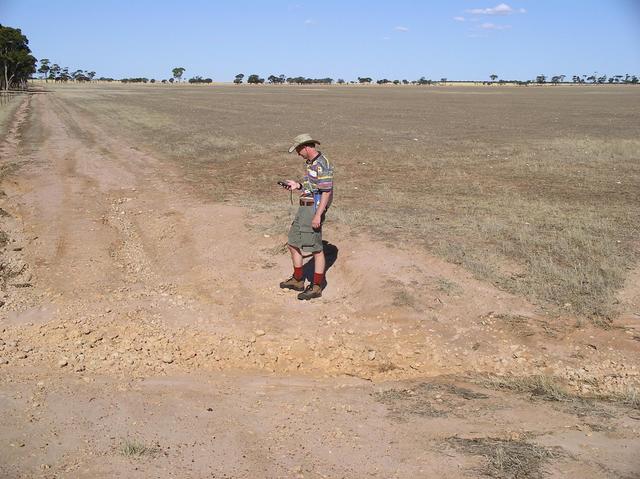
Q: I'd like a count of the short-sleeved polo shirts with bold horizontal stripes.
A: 1